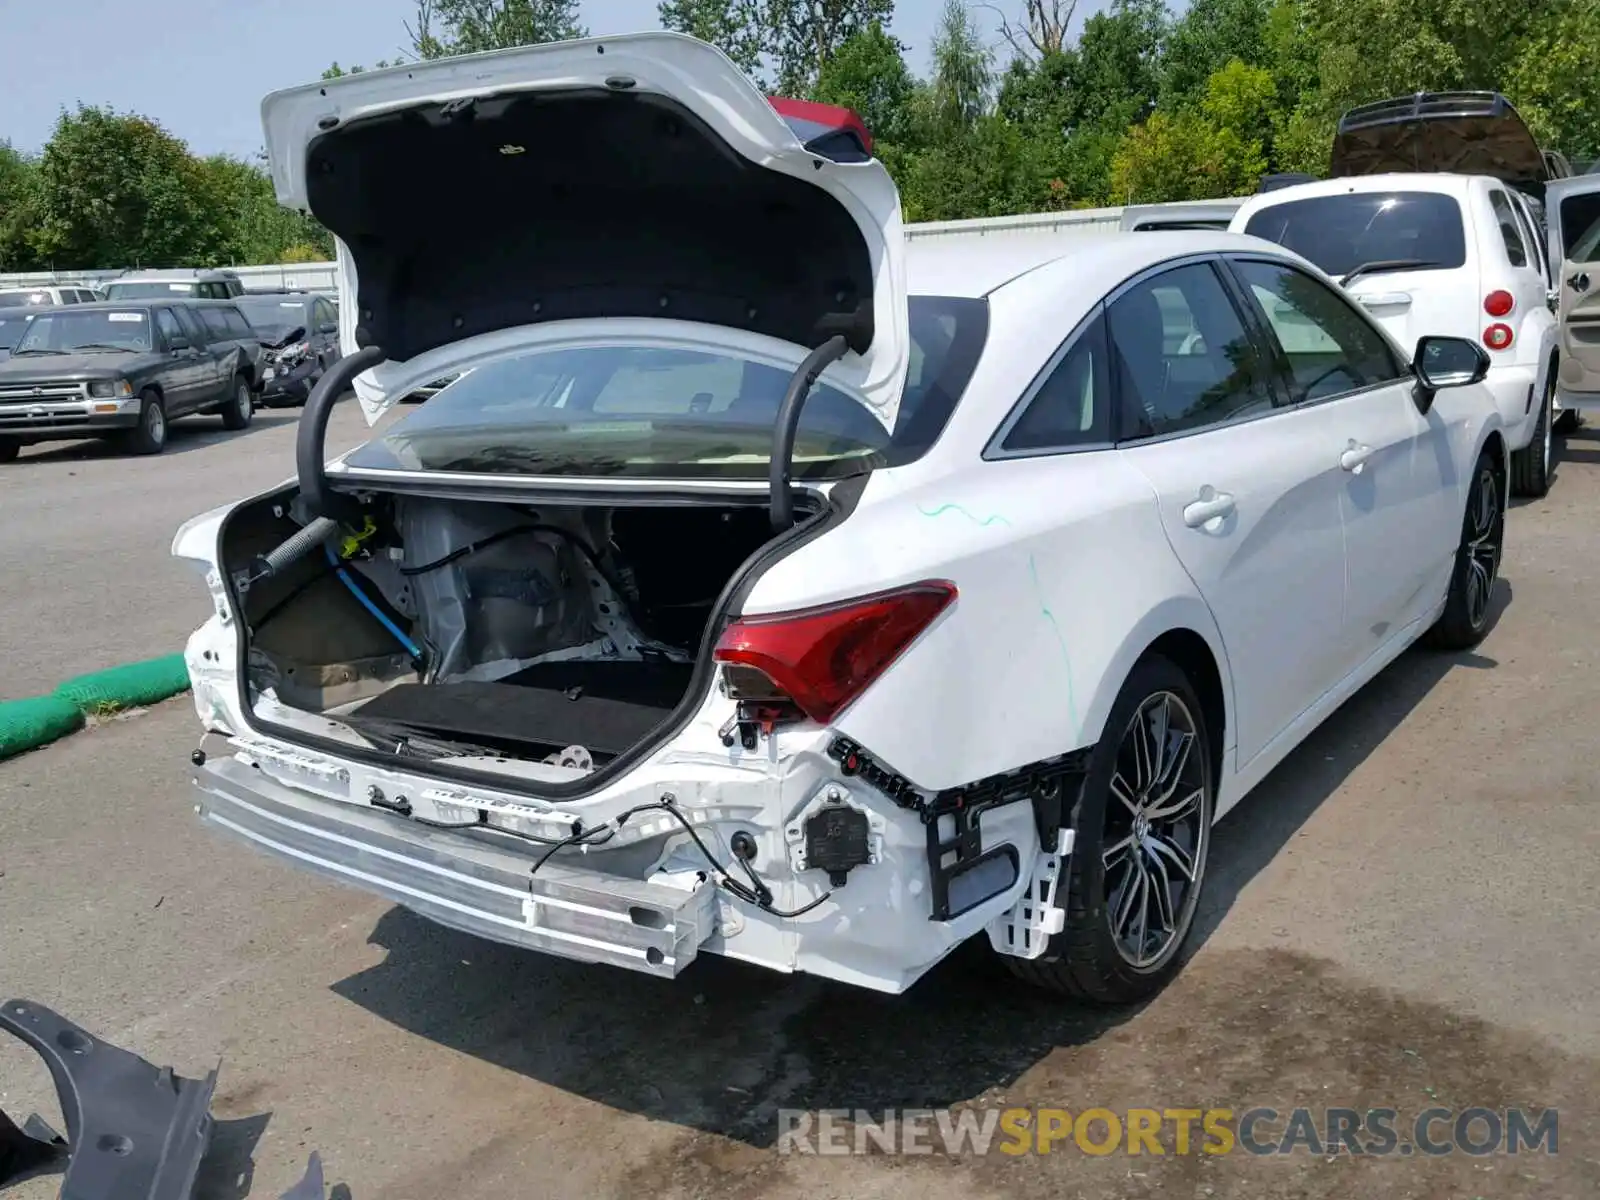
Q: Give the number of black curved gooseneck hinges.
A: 2